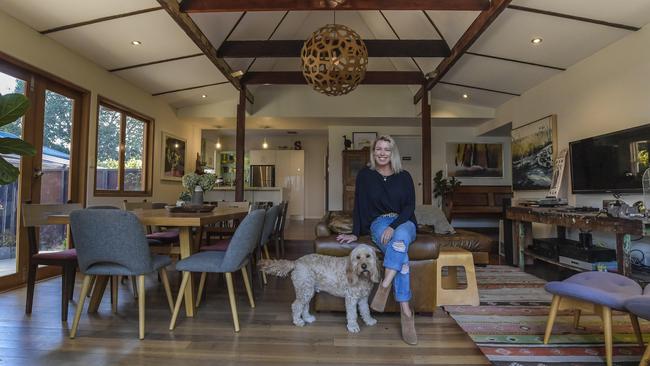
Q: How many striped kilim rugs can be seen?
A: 1